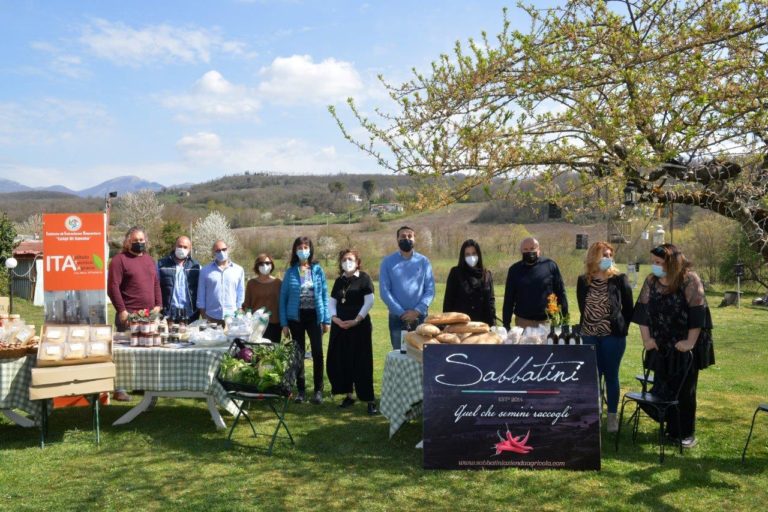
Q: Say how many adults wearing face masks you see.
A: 11